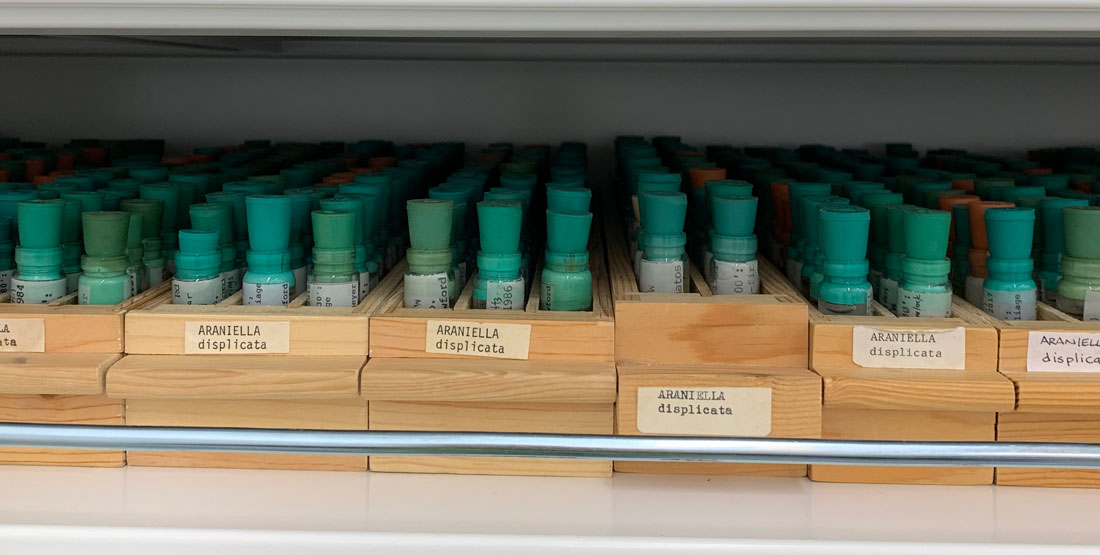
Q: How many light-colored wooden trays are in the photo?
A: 6